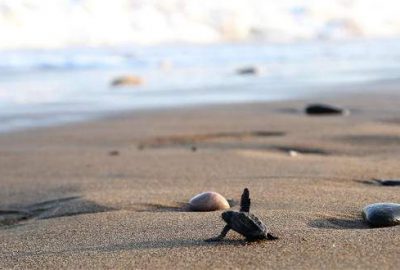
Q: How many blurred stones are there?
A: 3